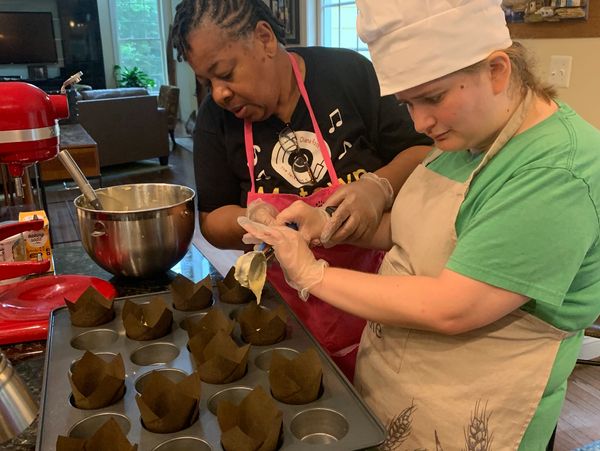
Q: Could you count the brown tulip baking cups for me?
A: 12